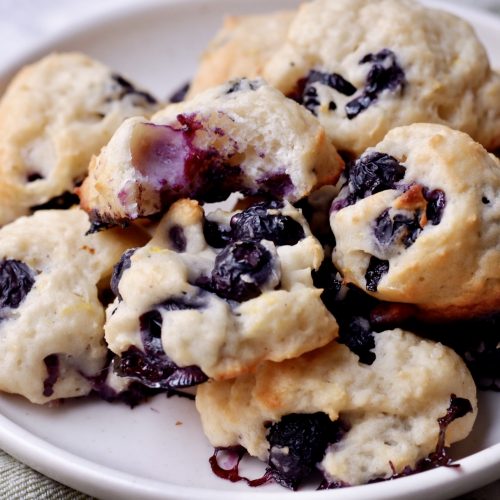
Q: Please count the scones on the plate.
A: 8